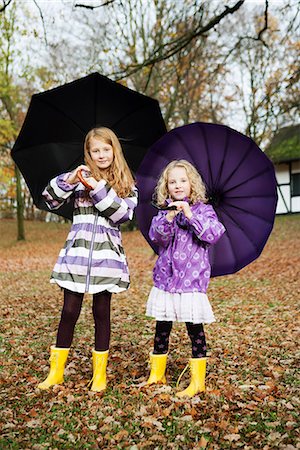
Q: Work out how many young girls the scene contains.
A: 2